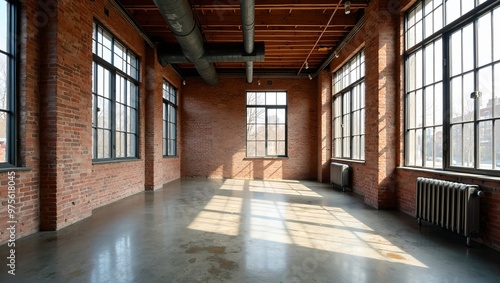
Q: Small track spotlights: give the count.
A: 6